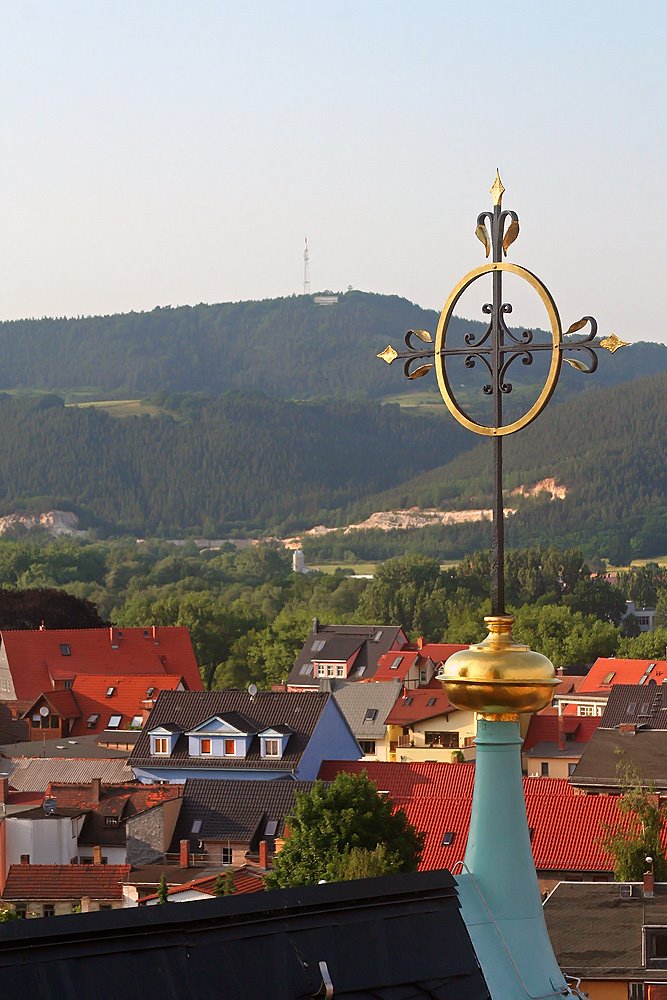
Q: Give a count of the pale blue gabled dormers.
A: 3